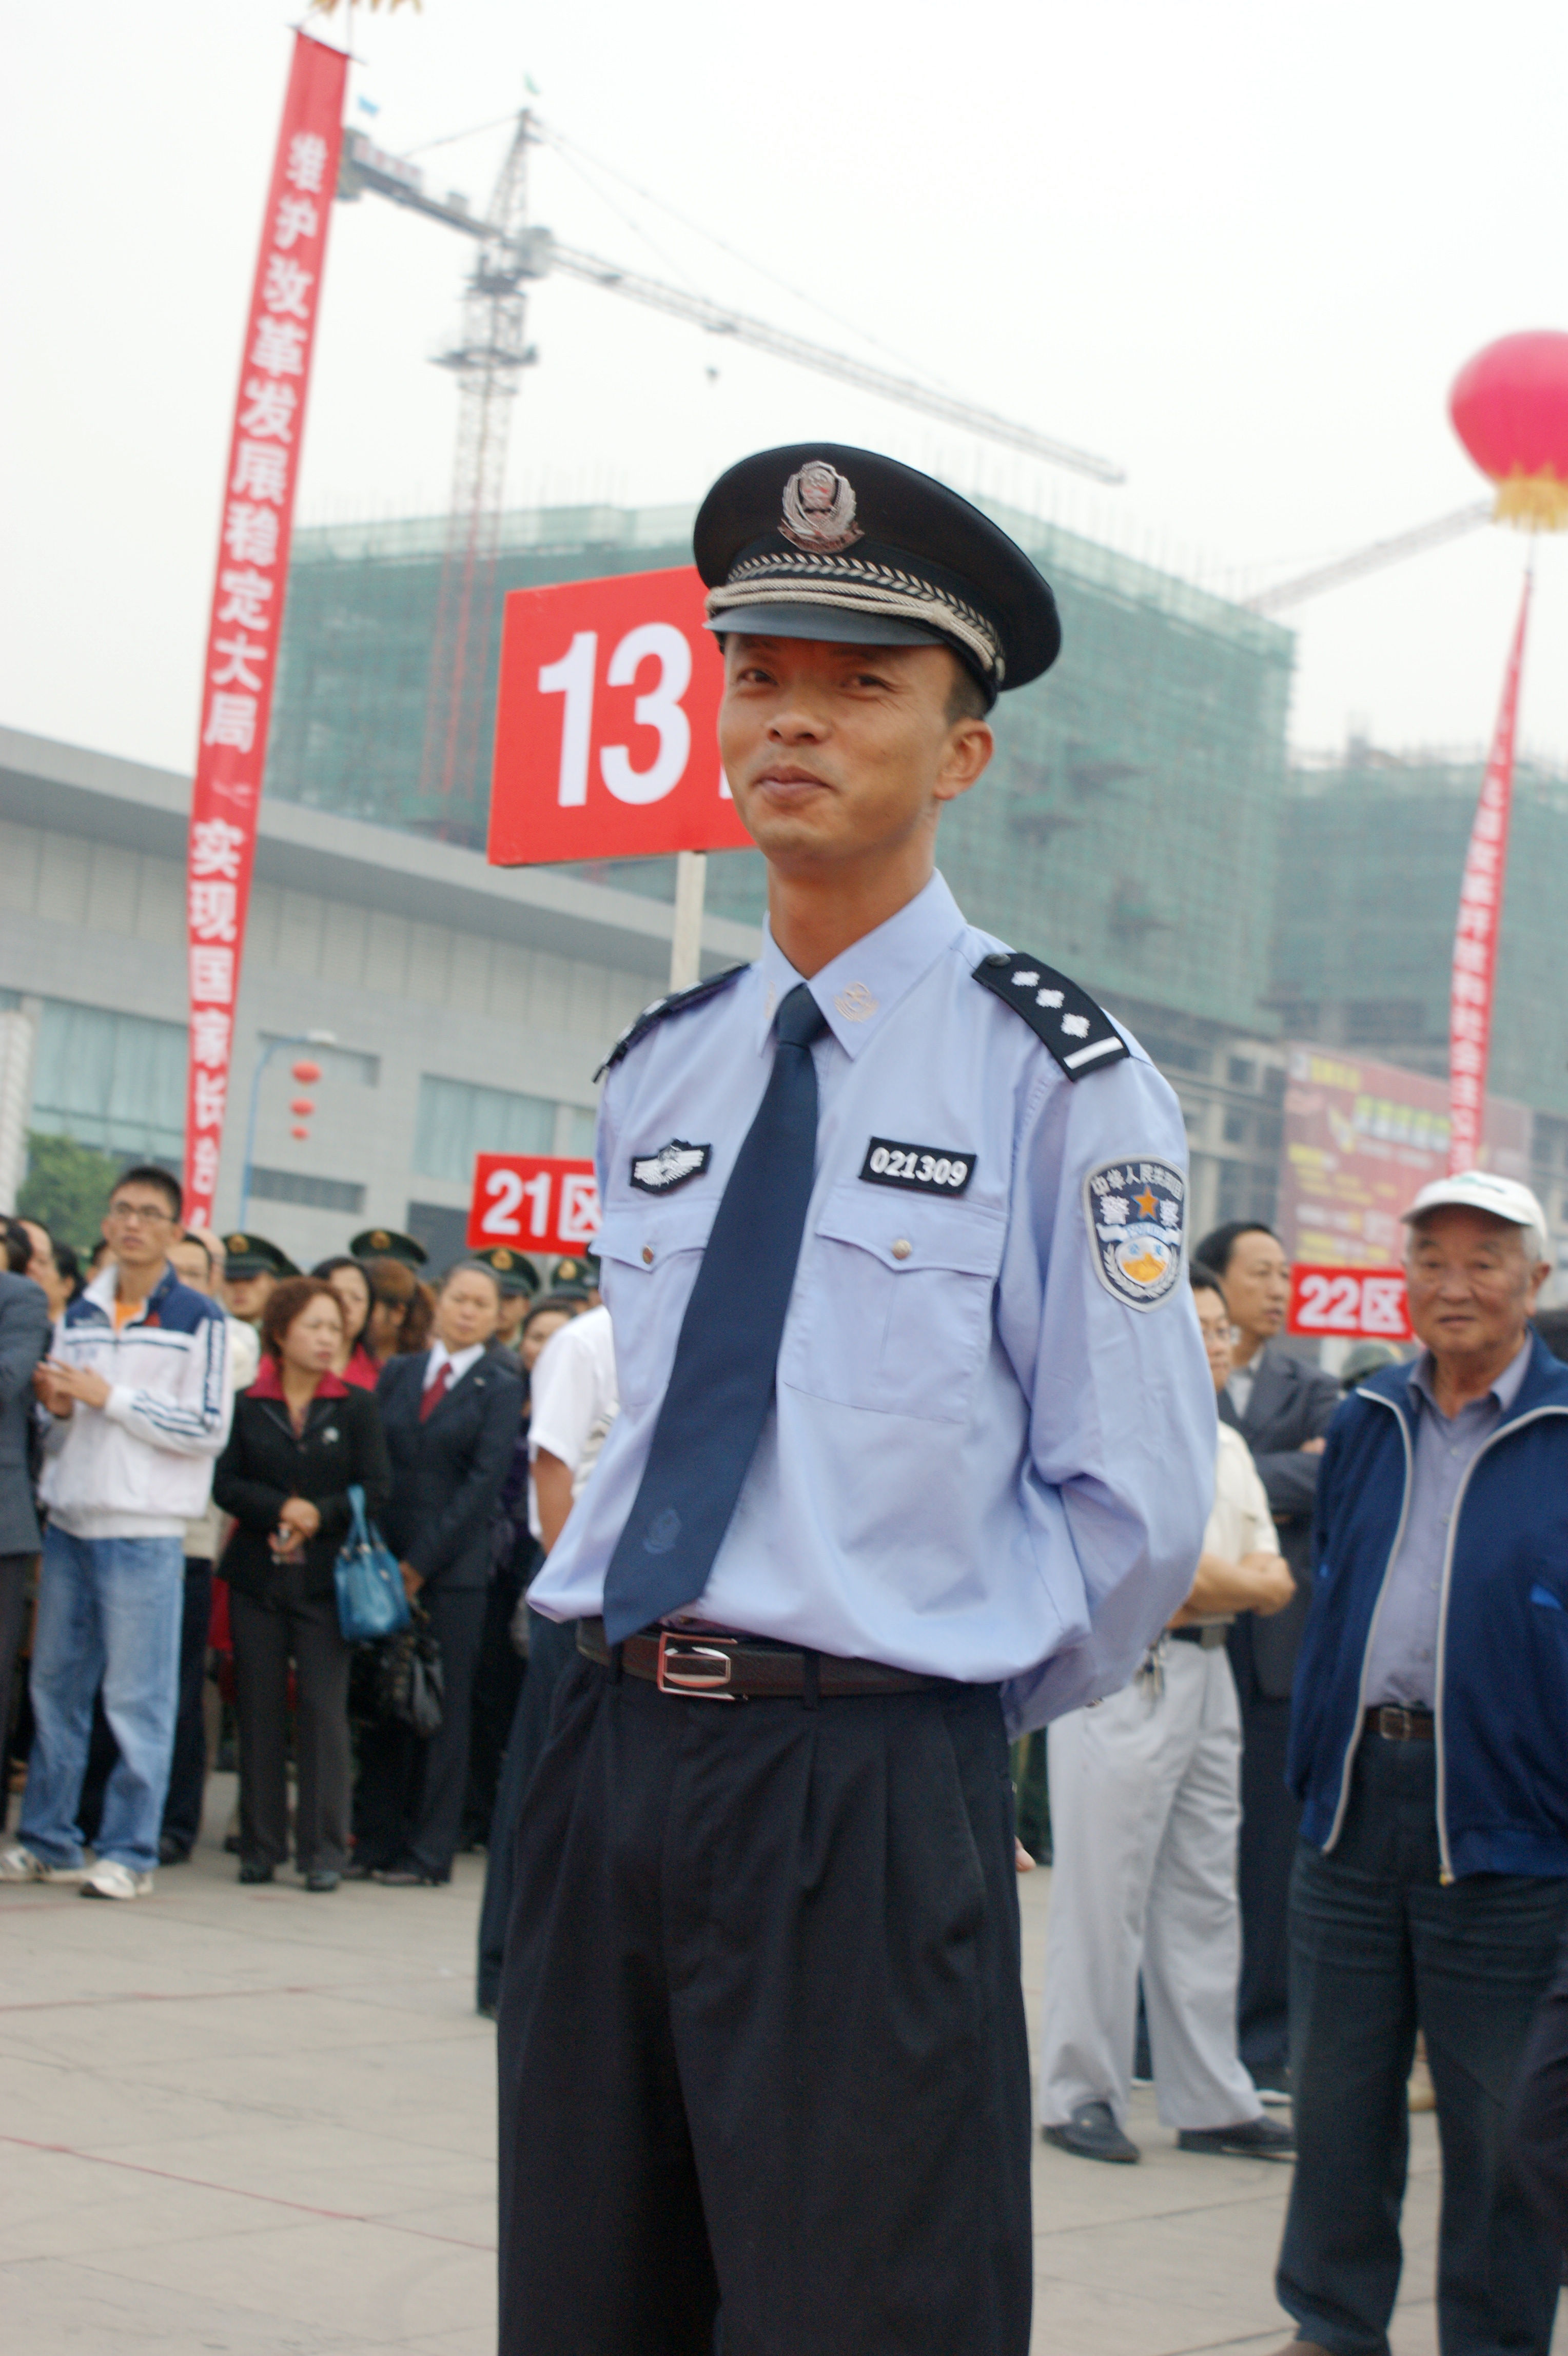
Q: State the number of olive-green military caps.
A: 4